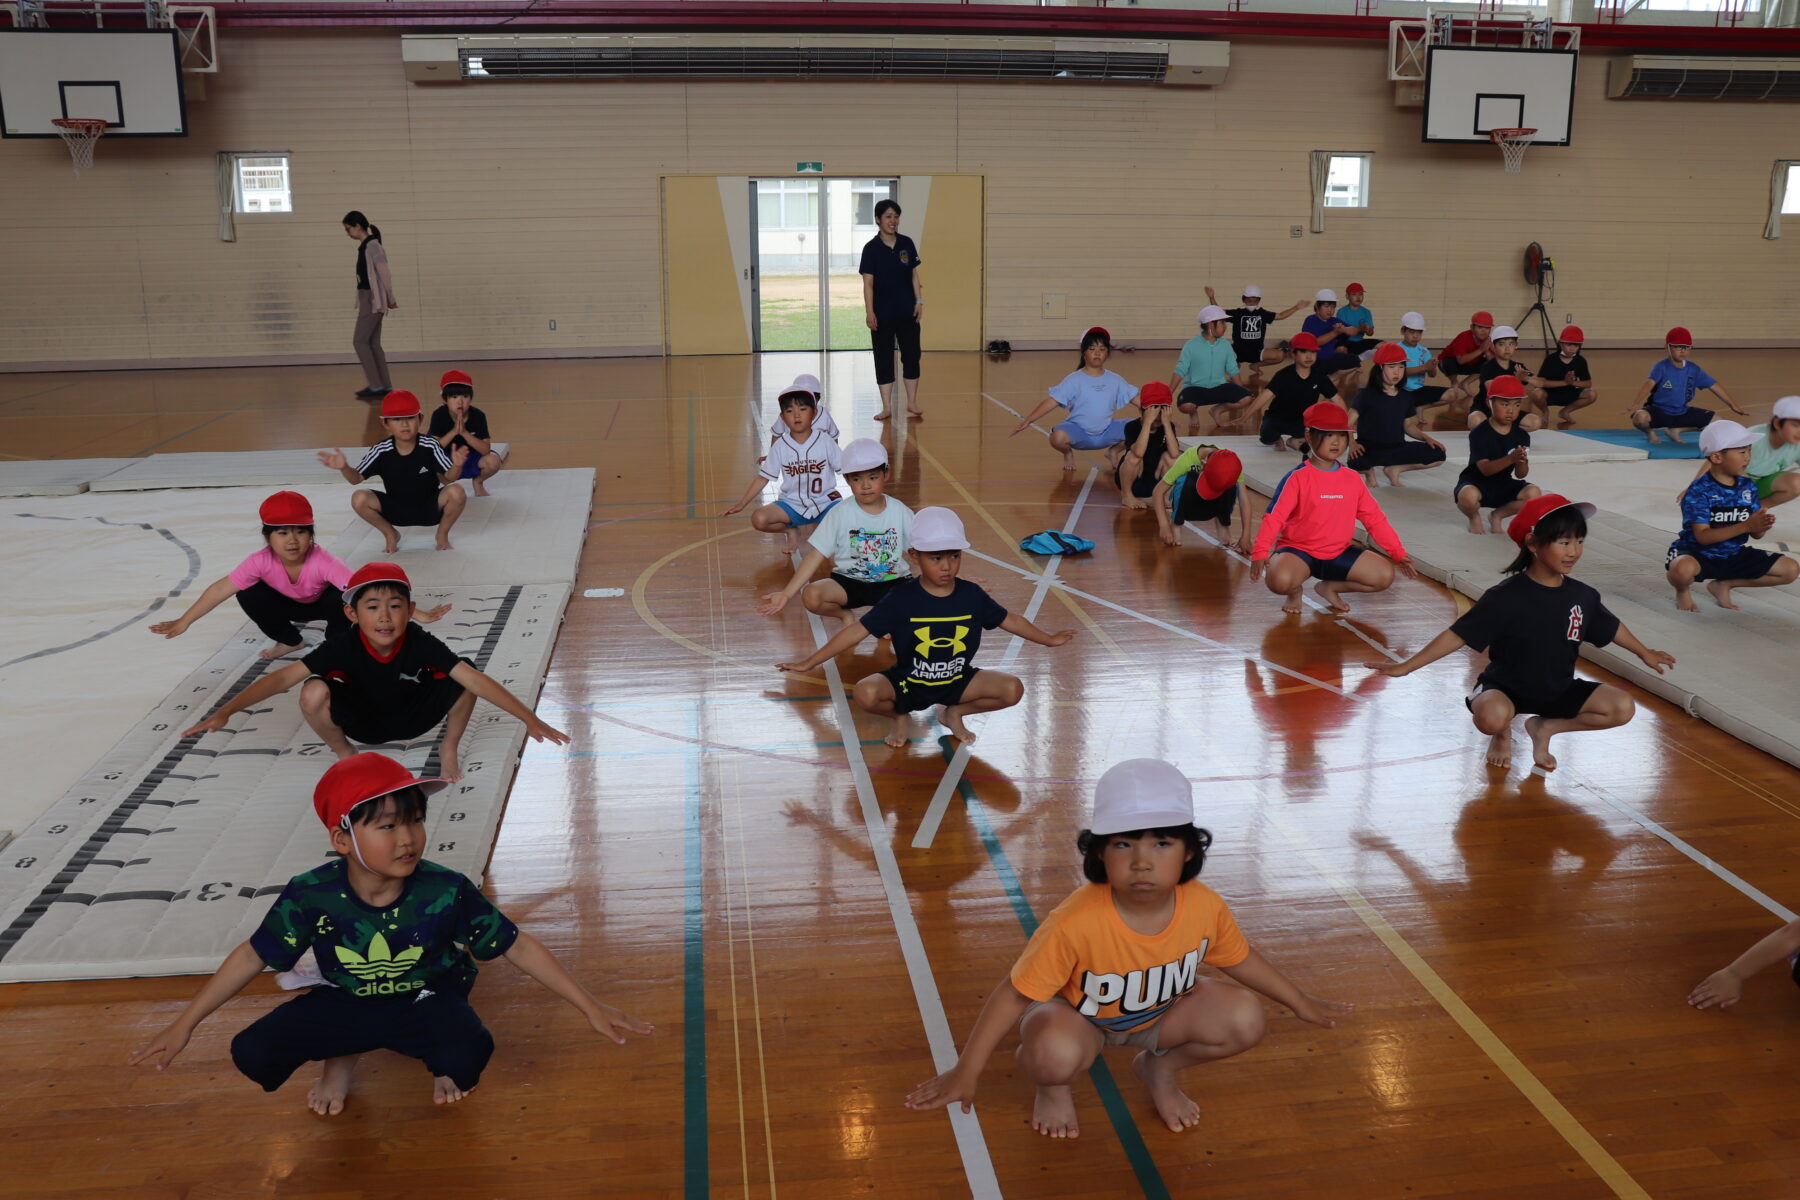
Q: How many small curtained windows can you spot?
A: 3